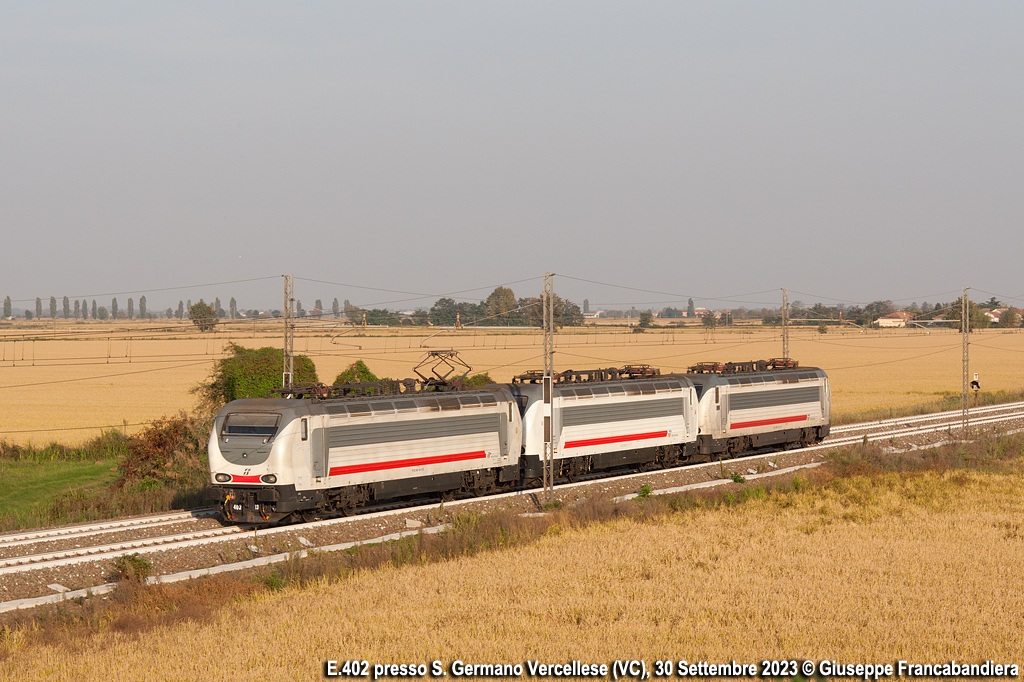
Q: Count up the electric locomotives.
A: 3